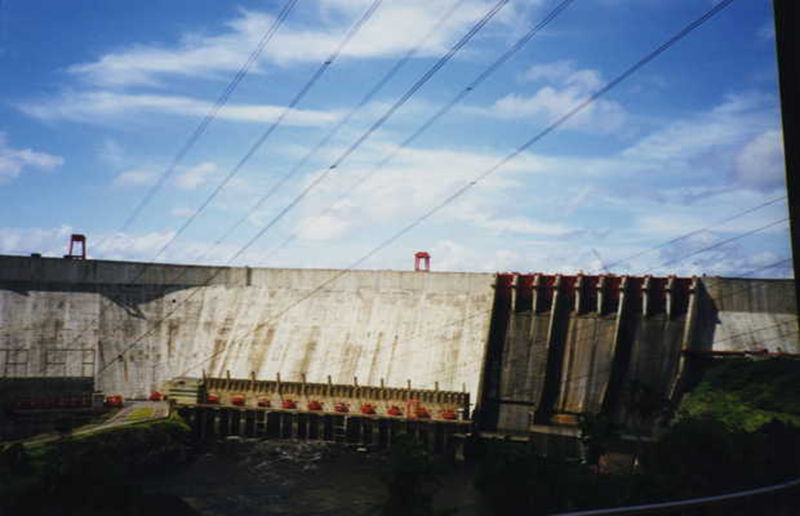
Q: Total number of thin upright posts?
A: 11